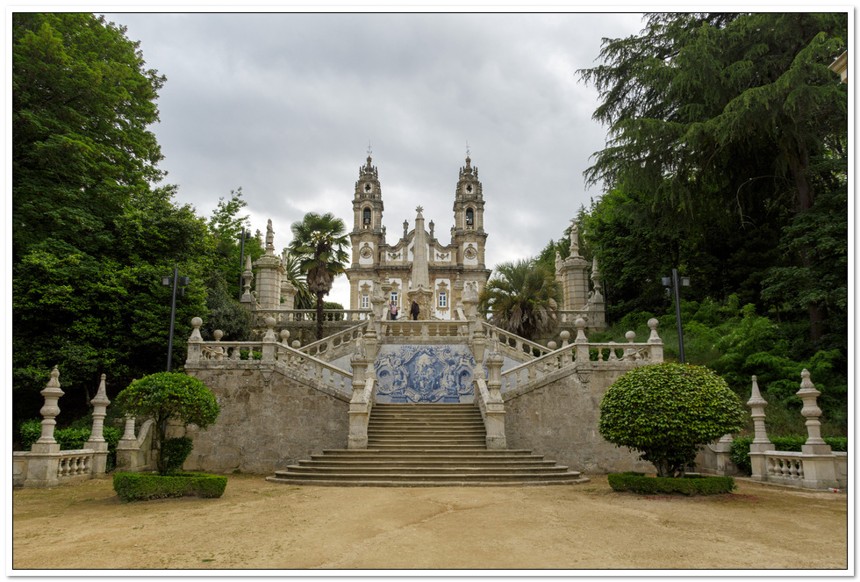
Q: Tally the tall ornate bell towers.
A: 2